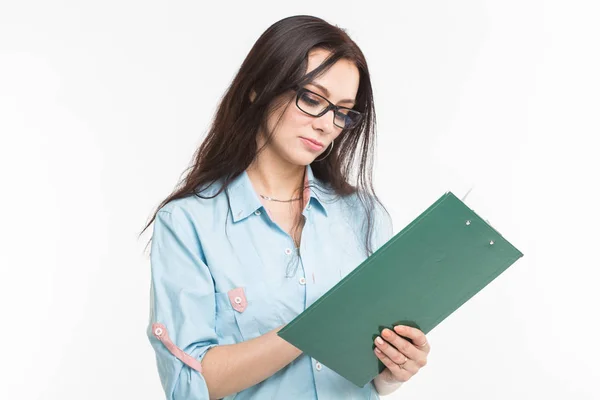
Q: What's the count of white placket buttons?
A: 3